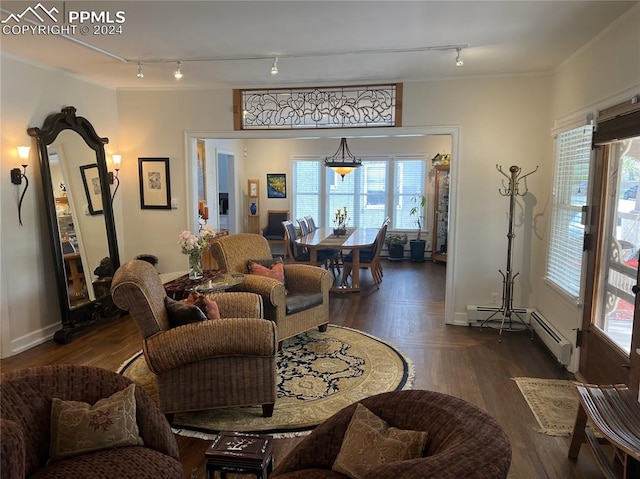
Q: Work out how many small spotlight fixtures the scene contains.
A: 4